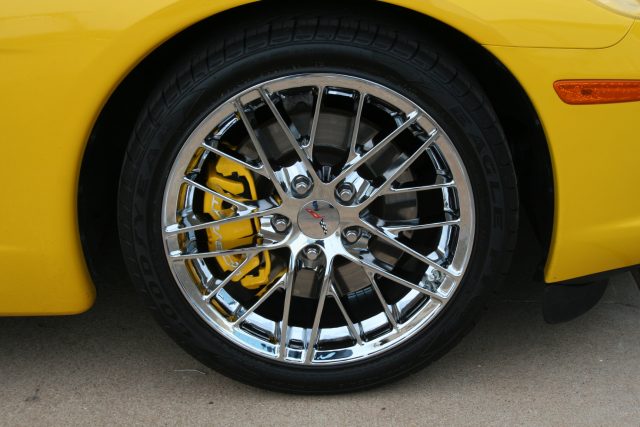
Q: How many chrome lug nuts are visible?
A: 5